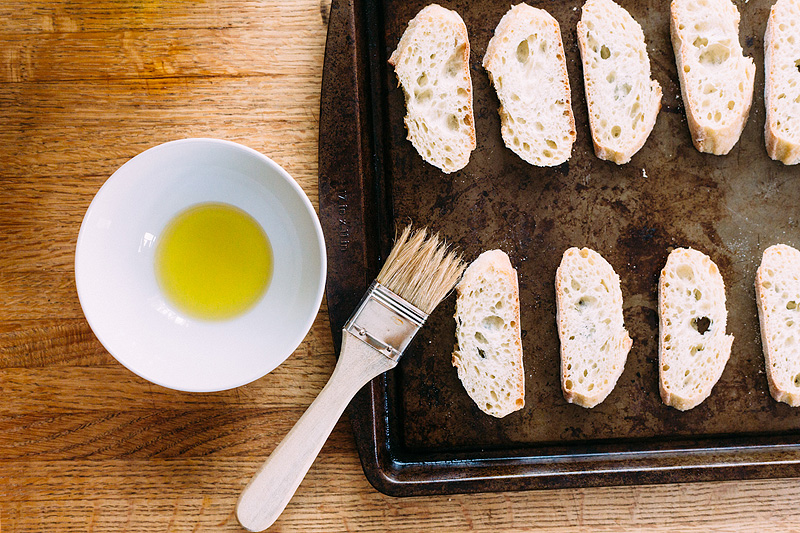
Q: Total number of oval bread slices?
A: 9